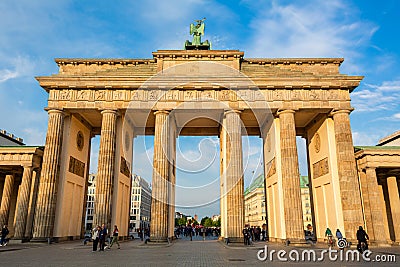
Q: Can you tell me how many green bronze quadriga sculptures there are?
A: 1